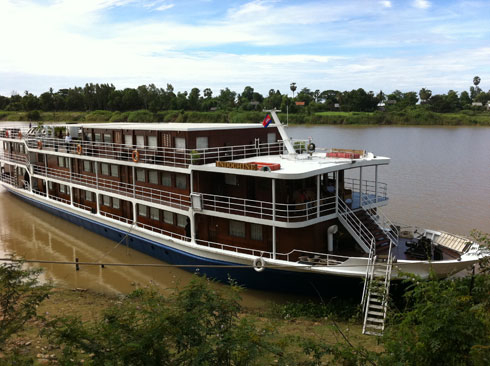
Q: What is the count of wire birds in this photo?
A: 0